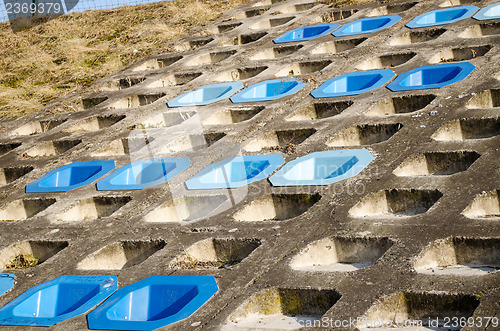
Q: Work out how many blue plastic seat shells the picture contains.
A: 15